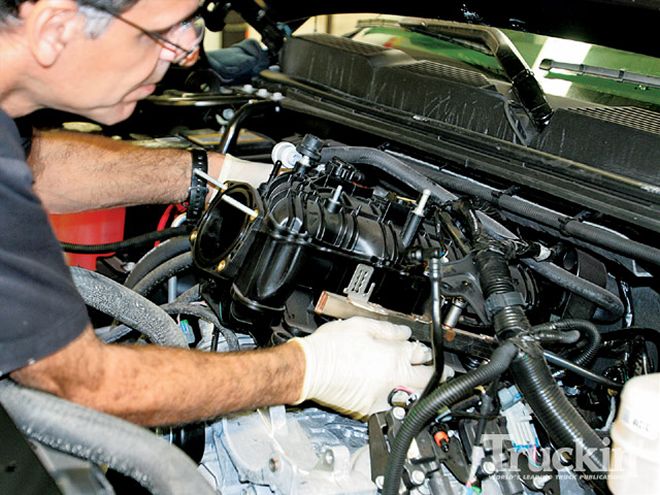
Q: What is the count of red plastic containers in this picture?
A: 1